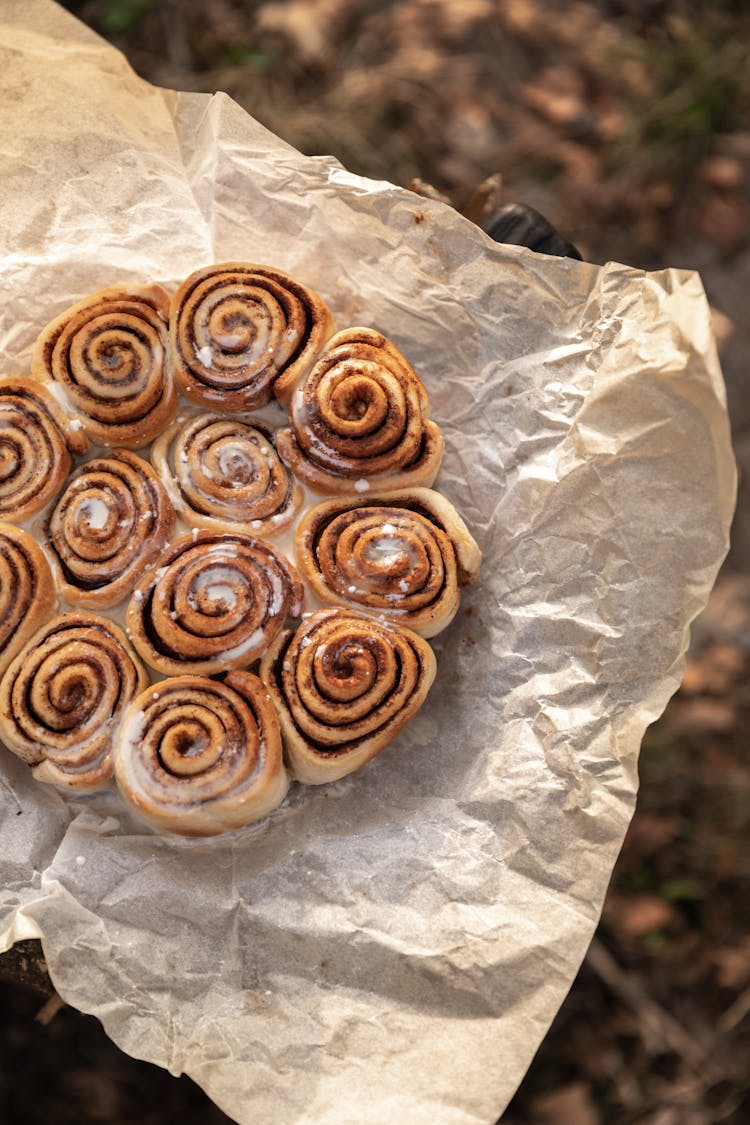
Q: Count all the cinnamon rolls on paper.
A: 12